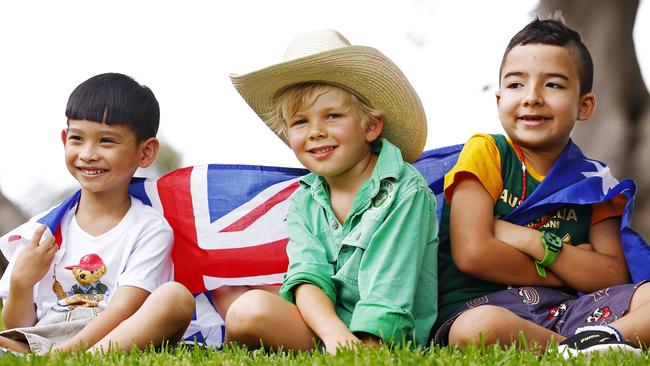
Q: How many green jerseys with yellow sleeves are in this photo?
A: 1